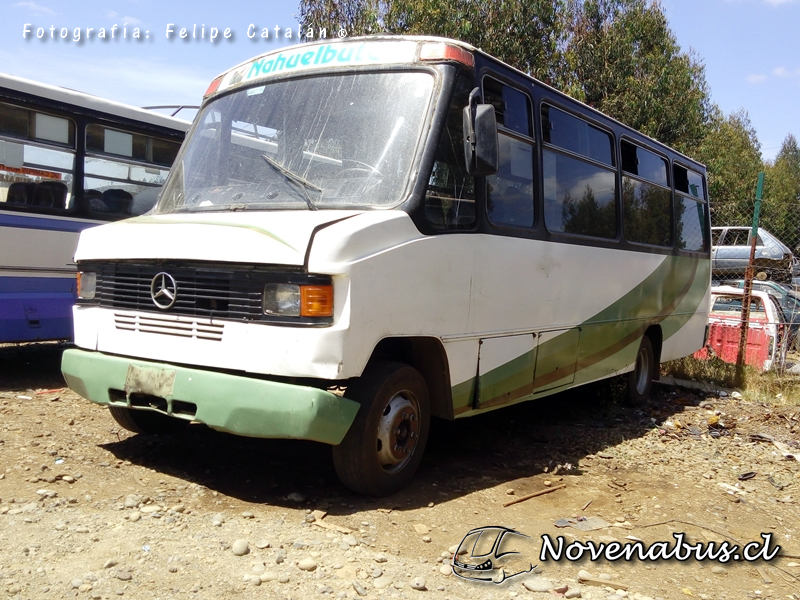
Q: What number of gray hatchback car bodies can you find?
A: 1